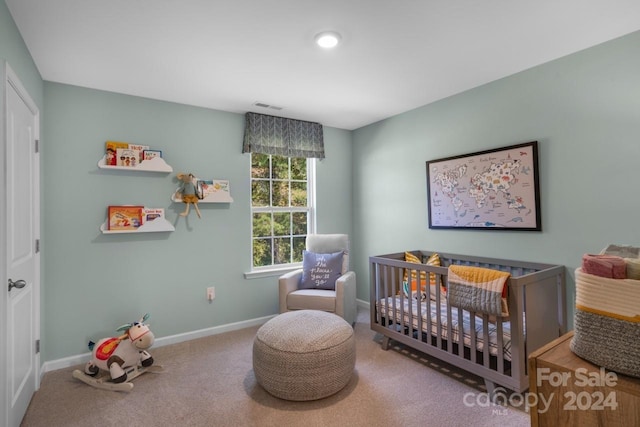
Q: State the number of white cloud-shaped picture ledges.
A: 3